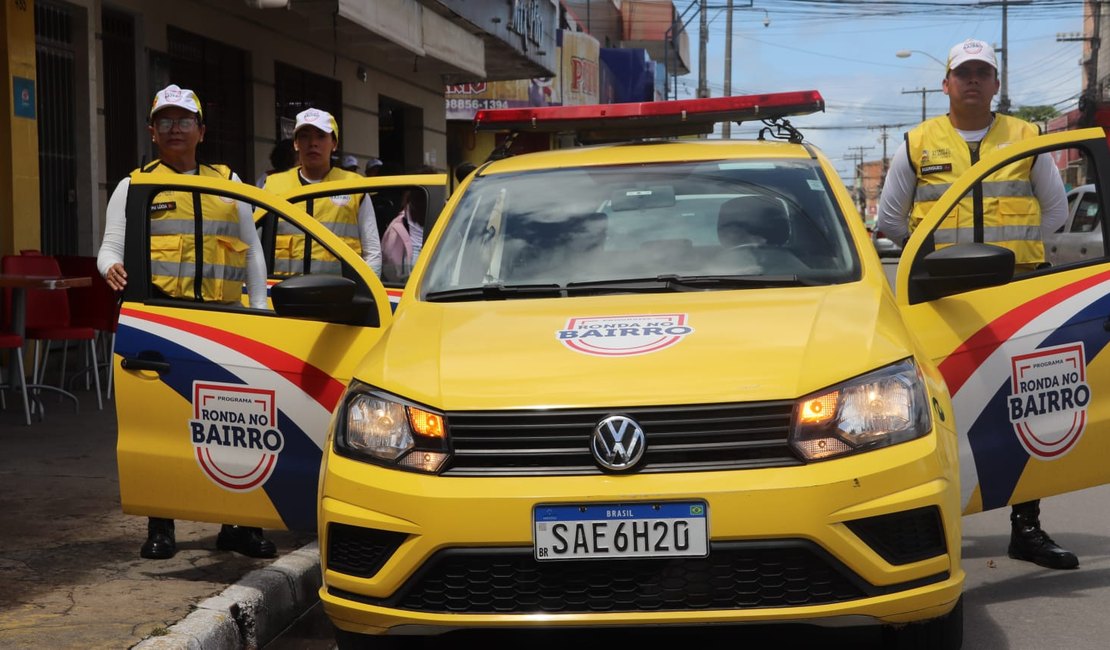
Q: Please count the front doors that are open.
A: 2